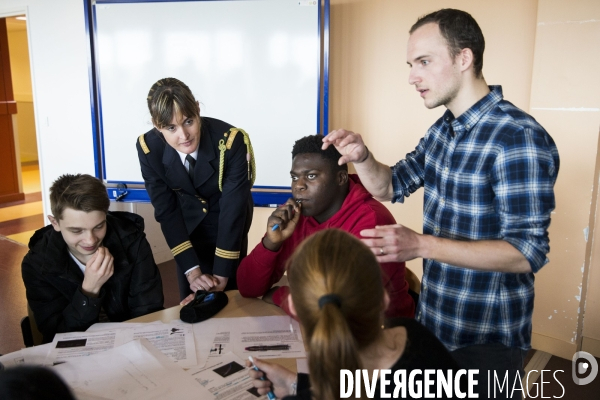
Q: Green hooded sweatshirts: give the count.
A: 0